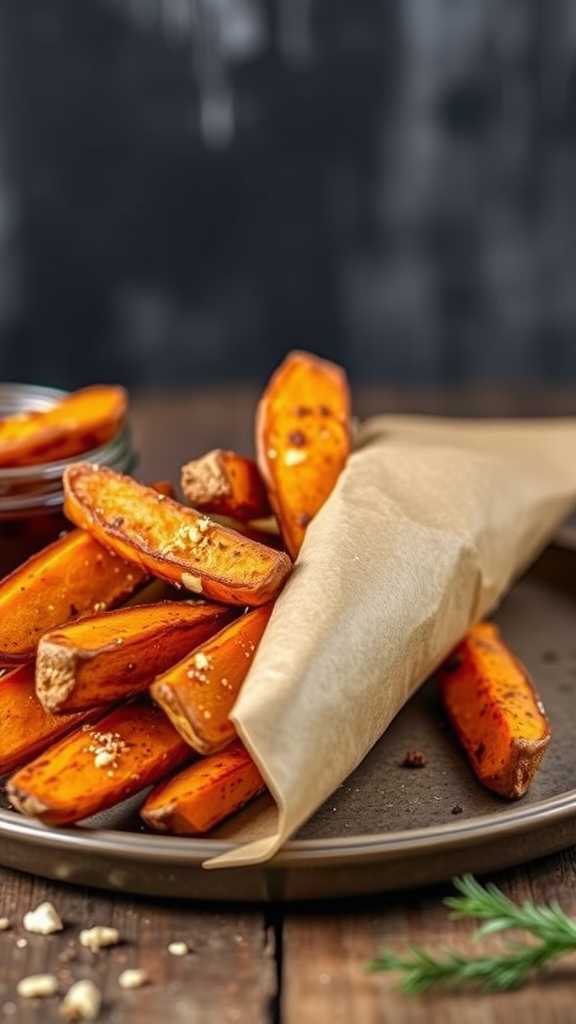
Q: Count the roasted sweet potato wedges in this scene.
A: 11